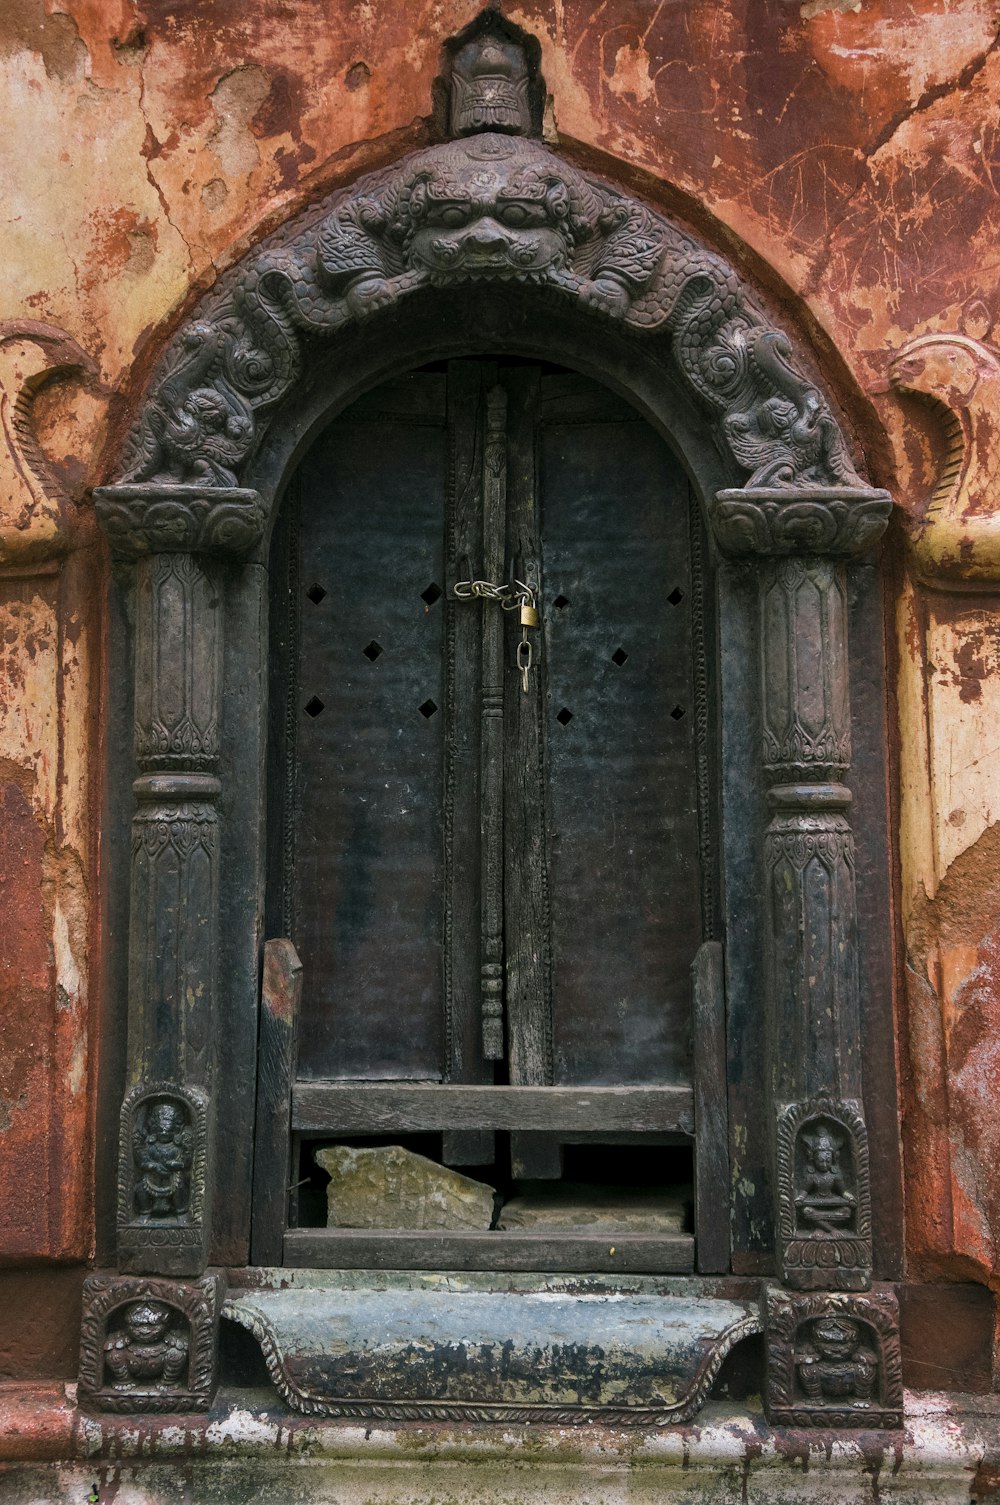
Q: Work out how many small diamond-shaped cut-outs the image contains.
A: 10